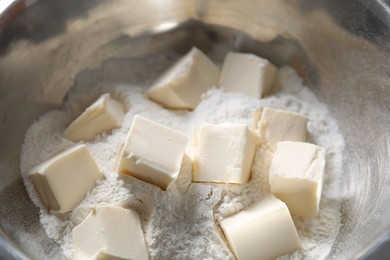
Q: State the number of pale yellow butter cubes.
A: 10